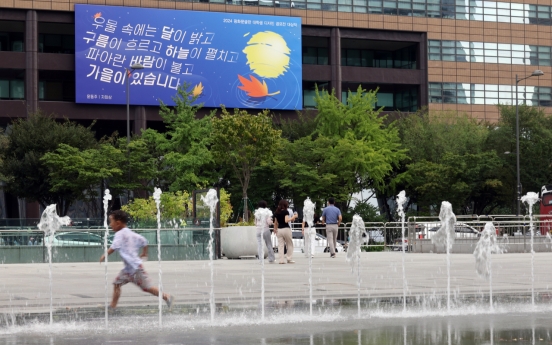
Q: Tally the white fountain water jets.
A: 11